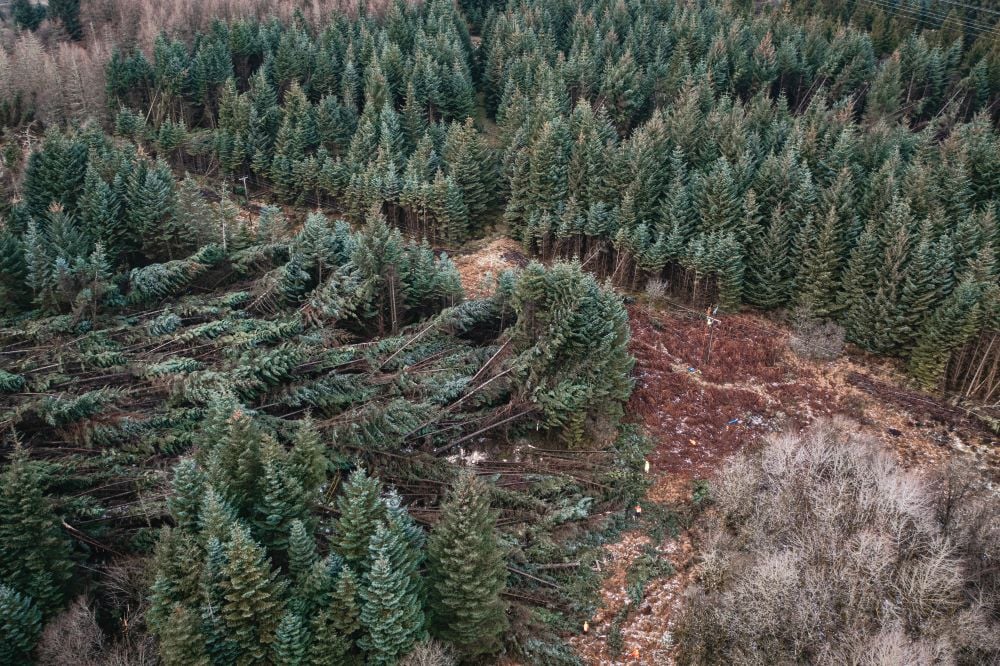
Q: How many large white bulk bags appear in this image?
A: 0